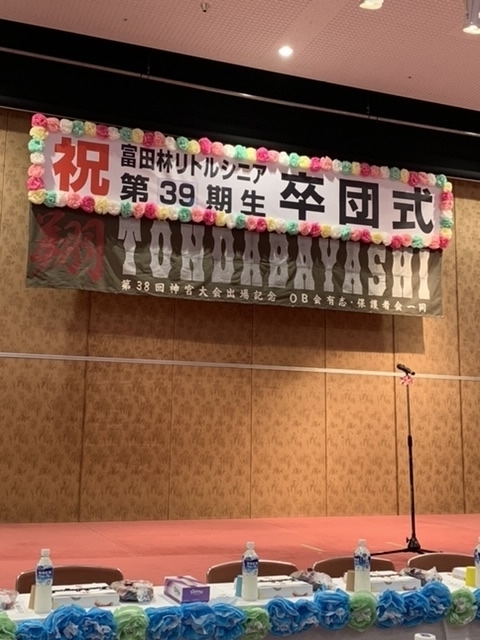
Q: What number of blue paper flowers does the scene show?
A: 13